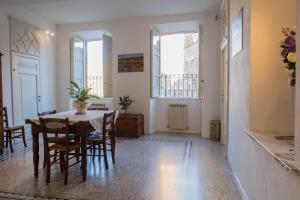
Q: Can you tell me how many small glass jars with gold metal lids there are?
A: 0